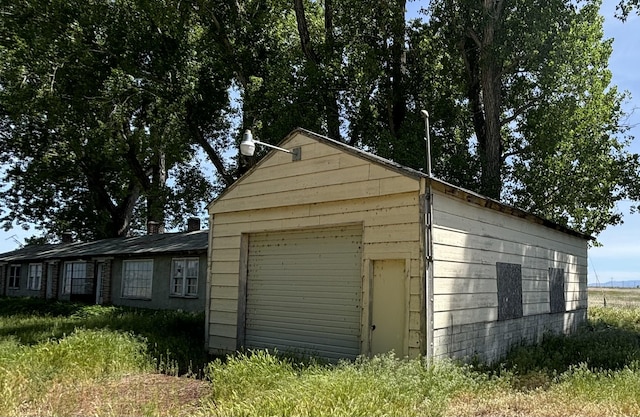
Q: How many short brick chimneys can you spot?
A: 3